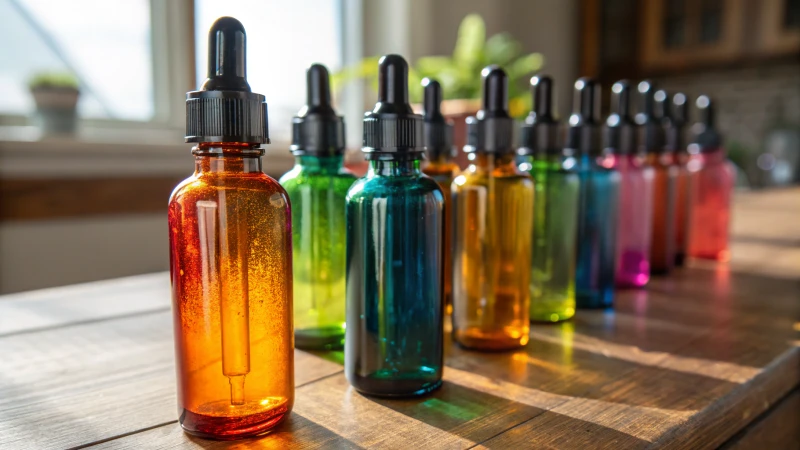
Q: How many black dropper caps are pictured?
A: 12